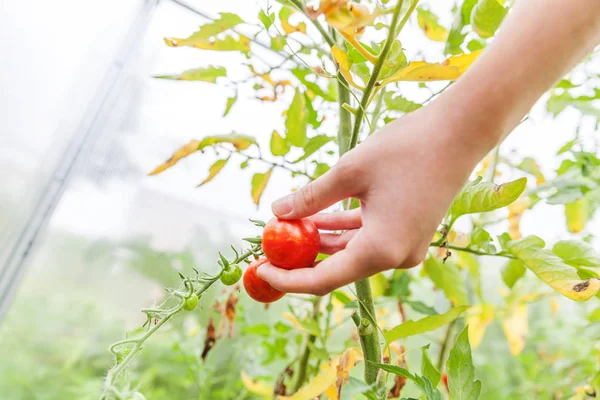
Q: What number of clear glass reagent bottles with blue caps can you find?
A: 0